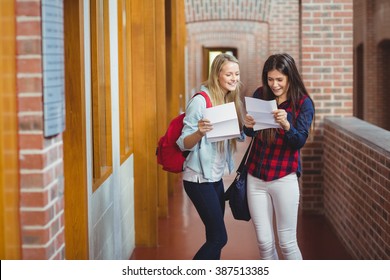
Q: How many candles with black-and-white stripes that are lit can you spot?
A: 0